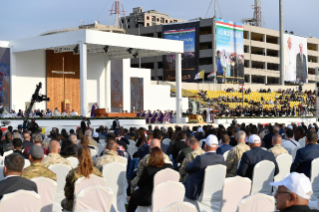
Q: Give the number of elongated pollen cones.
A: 0